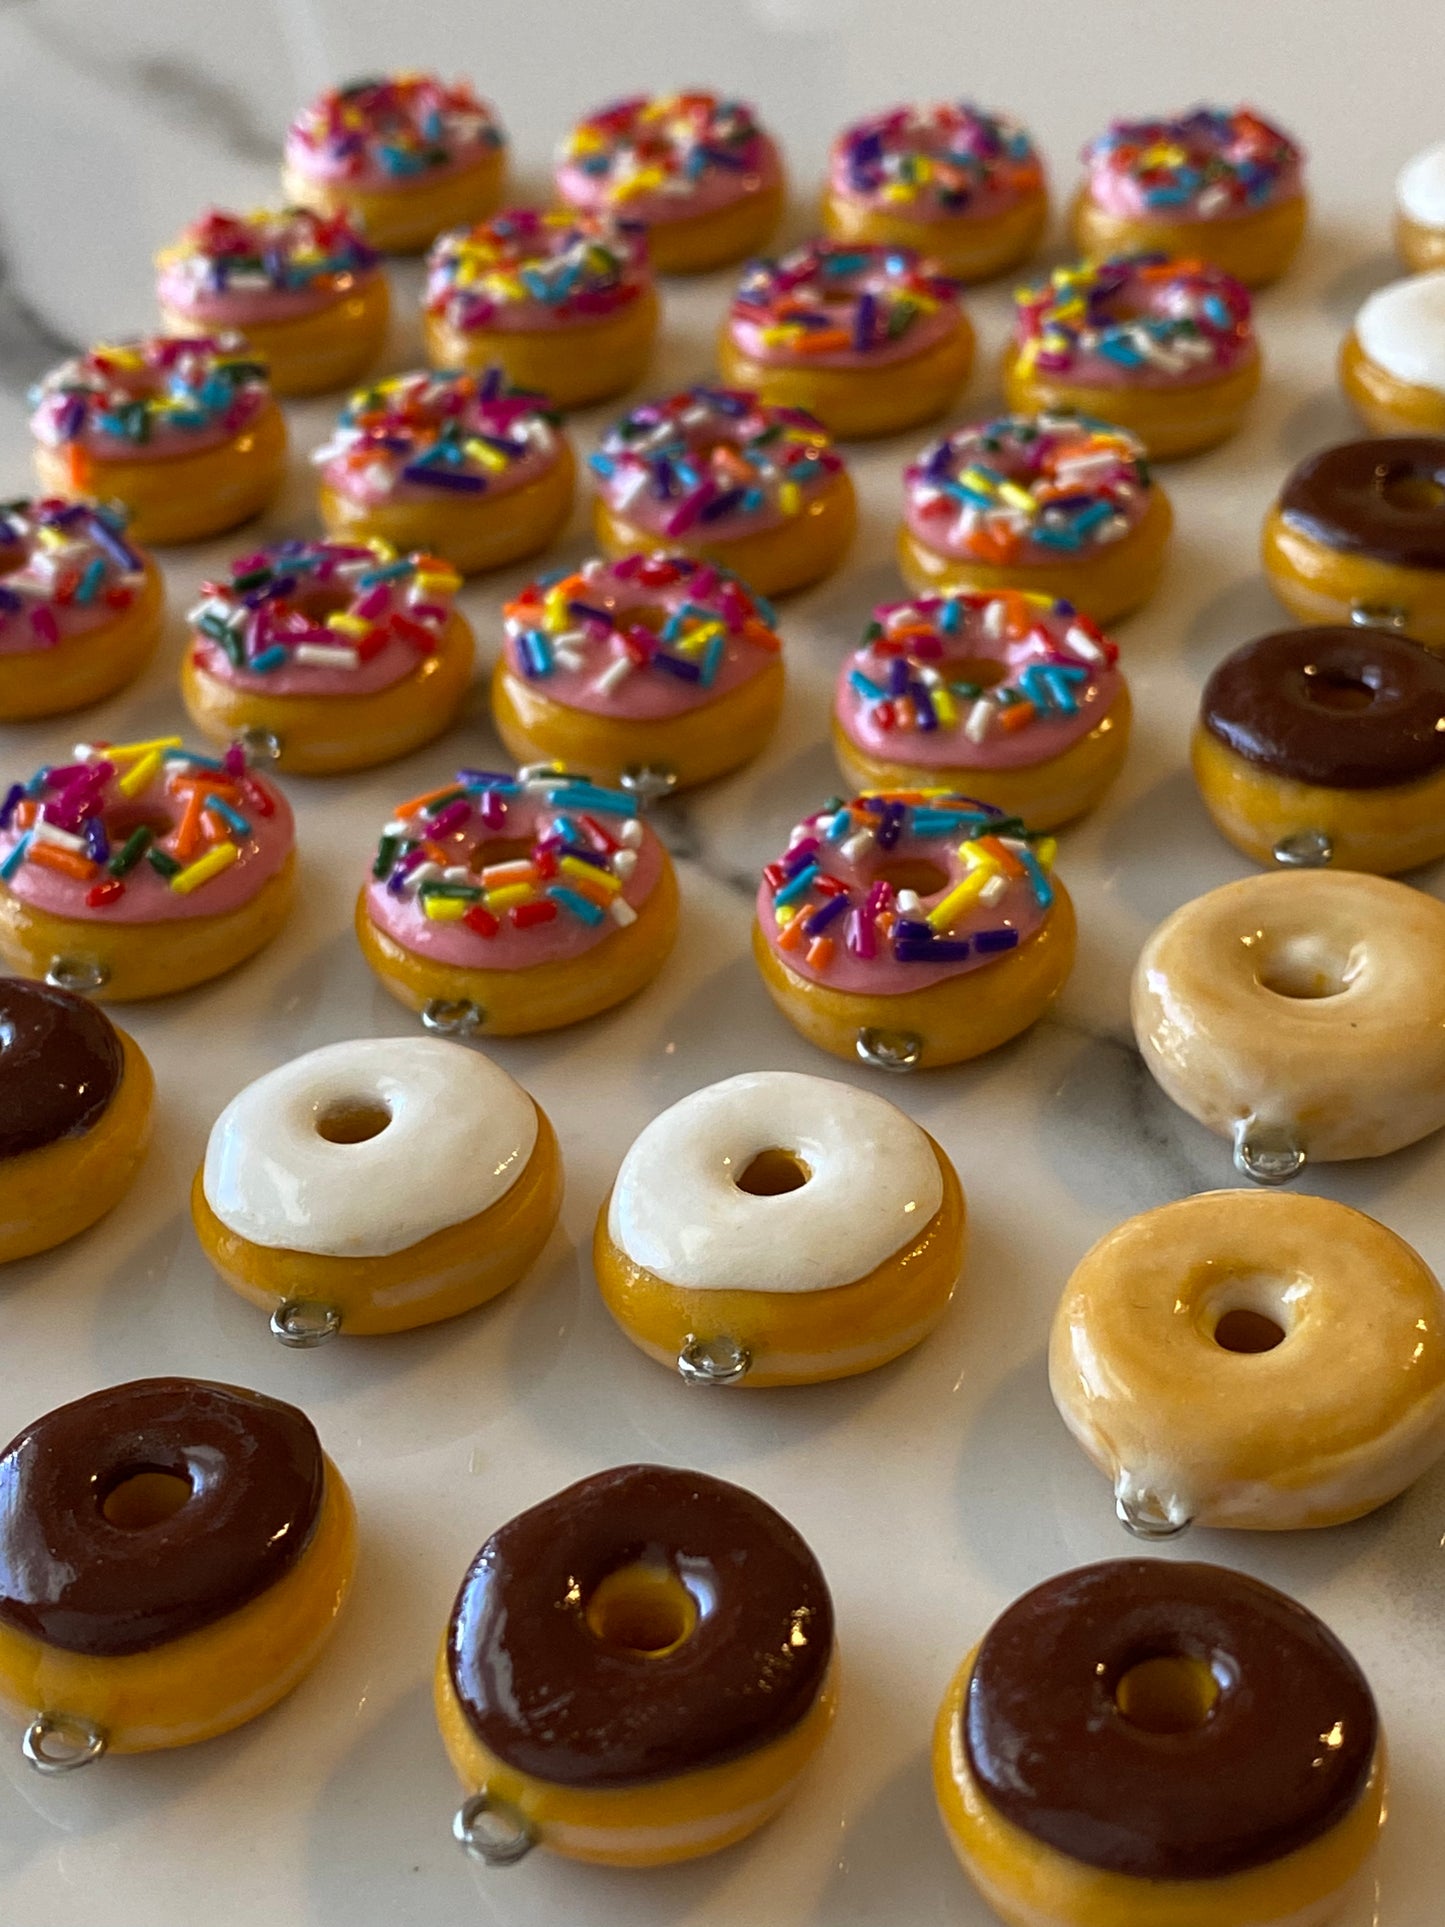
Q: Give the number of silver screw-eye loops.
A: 13